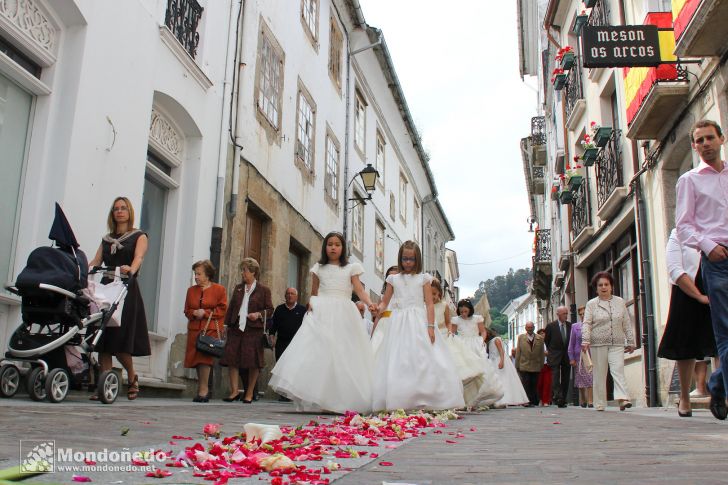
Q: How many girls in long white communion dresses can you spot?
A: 6